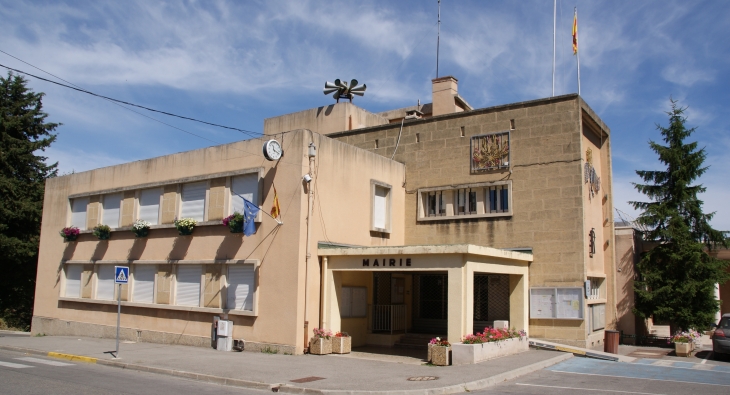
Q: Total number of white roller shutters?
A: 11